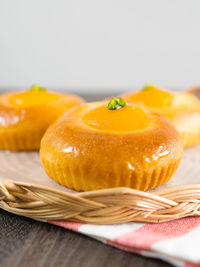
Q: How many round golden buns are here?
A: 3